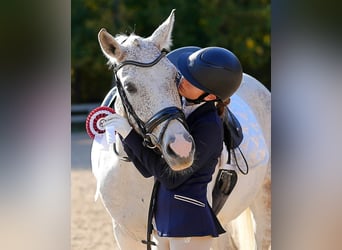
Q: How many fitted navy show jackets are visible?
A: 1